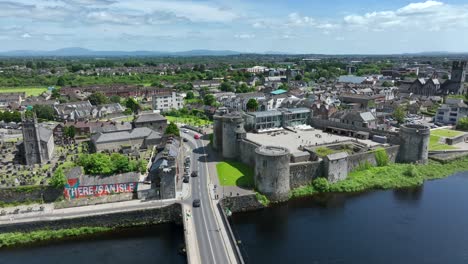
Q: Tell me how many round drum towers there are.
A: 4